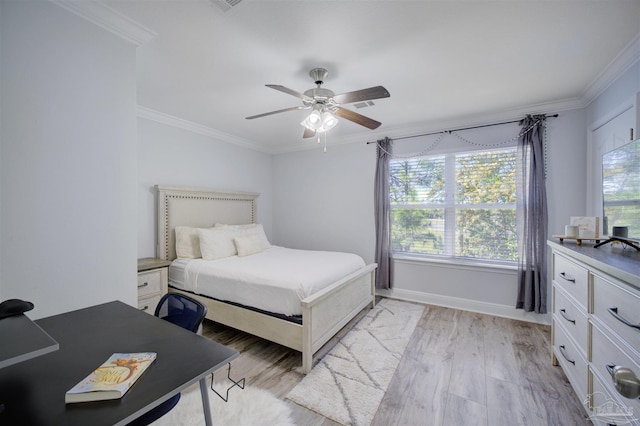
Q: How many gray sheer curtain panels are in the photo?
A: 2